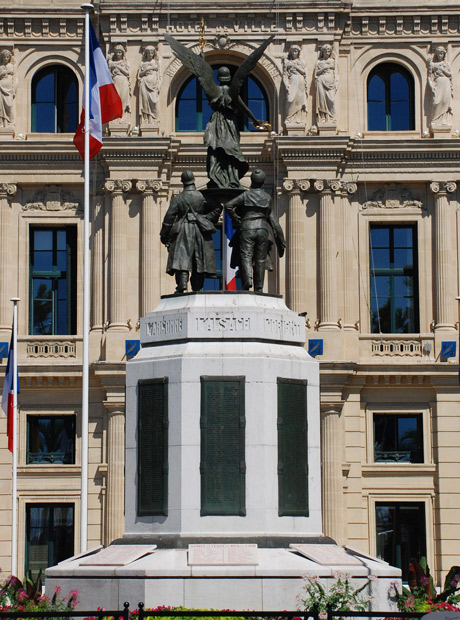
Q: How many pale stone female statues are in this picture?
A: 6